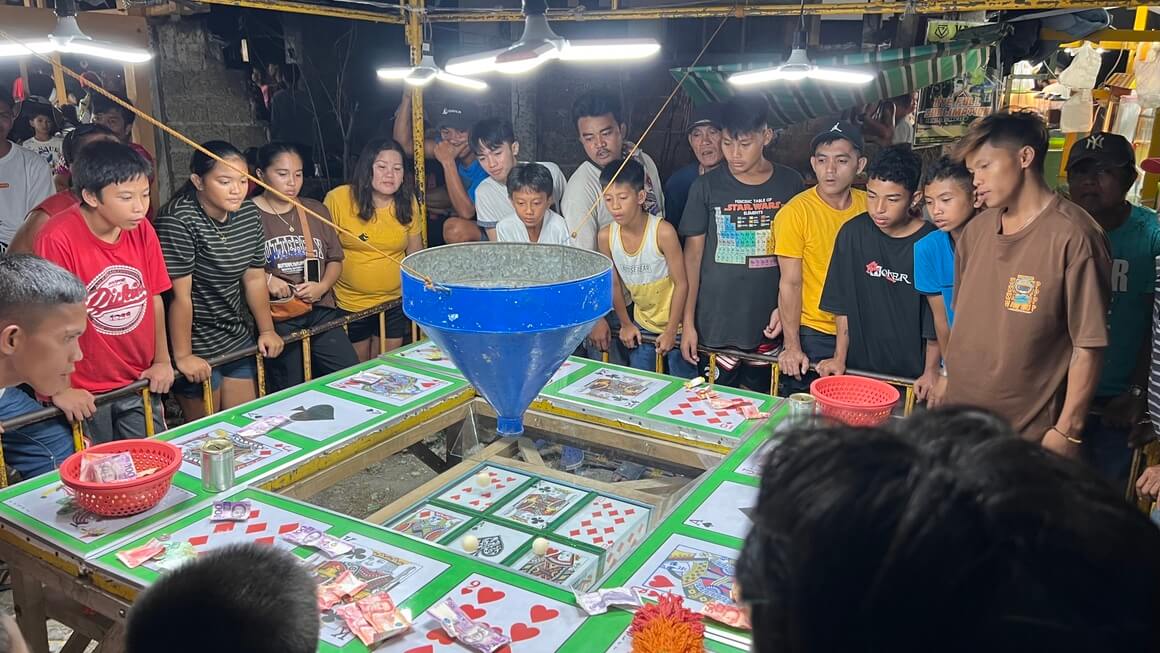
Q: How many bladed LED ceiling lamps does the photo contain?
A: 4